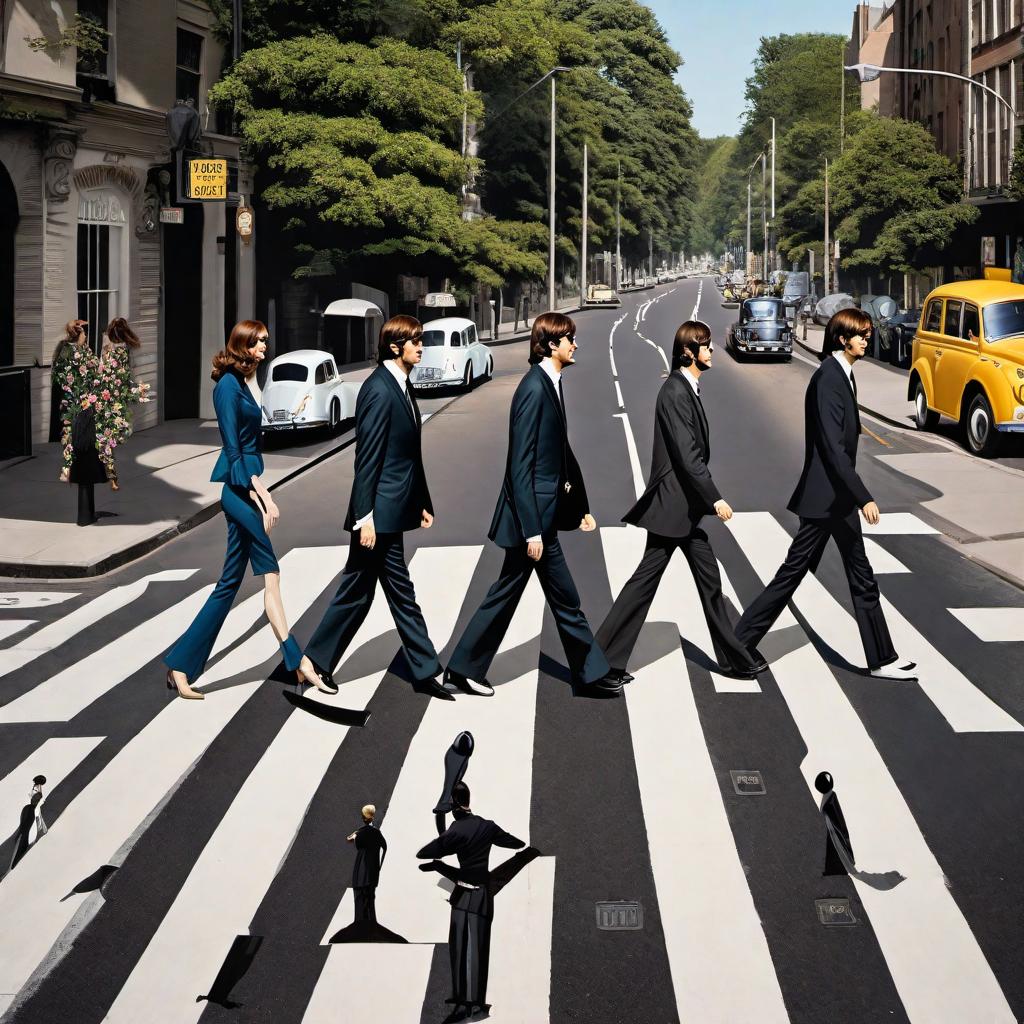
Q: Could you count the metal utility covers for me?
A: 3